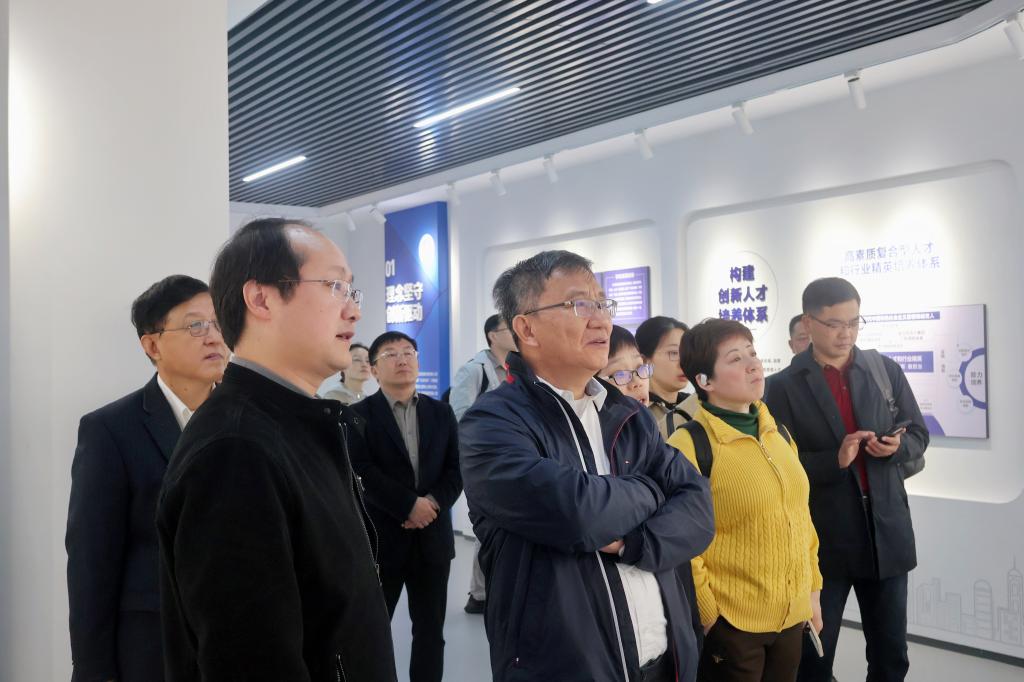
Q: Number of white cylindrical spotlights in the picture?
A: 9